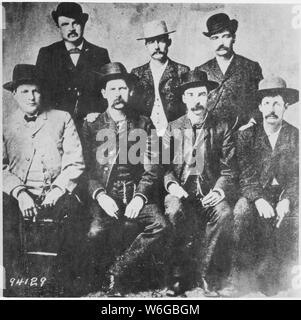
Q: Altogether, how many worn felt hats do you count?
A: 7